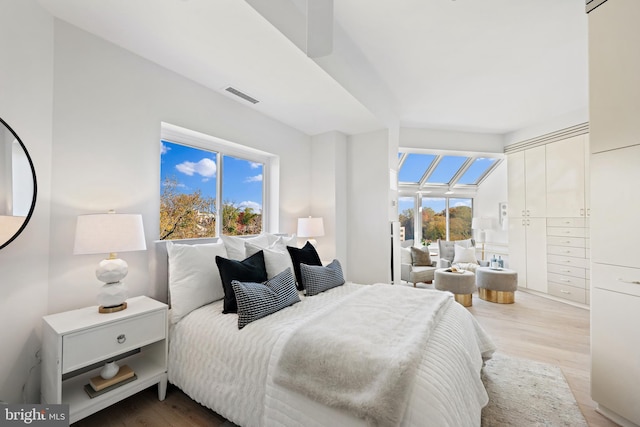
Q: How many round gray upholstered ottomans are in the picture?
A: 2